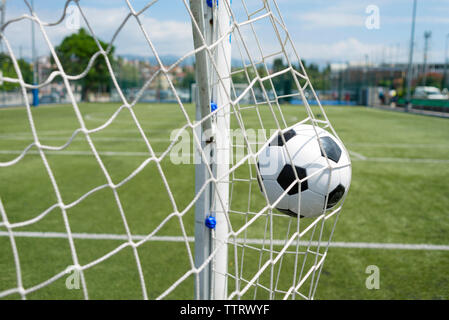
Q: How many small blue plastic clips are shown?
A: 3